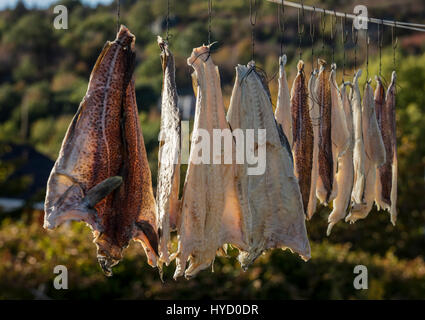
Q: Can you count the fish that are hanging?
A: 14